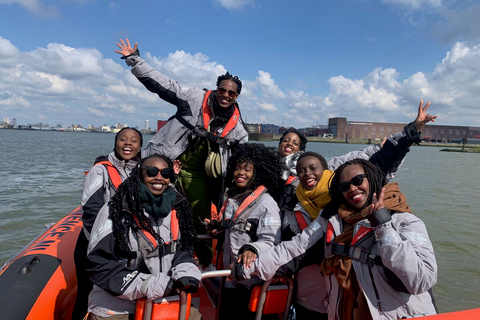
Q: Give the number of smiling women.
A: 7